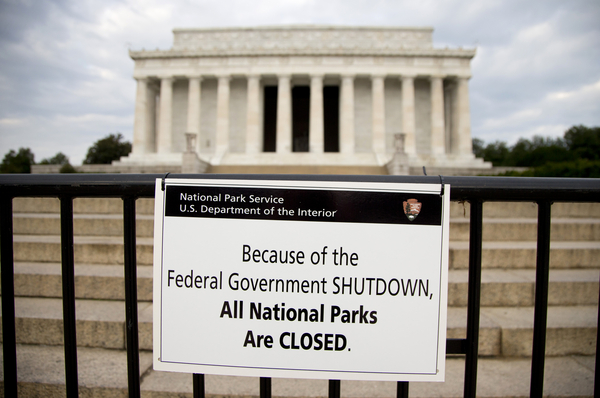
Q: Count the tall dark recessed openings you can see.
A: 3